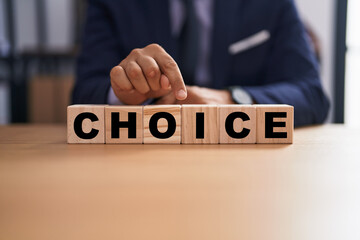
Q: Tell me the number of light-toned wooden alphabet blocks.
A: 6